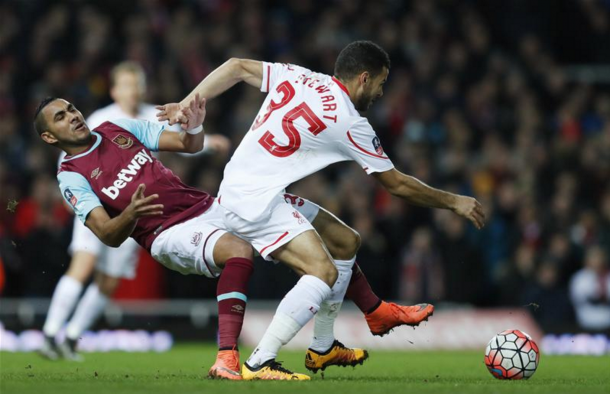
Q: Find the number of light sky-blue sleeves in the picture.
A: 2